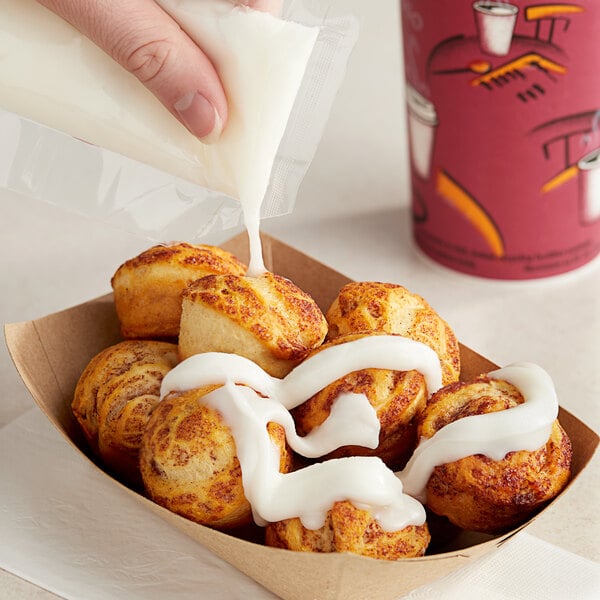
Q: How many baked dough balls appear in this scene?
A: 8